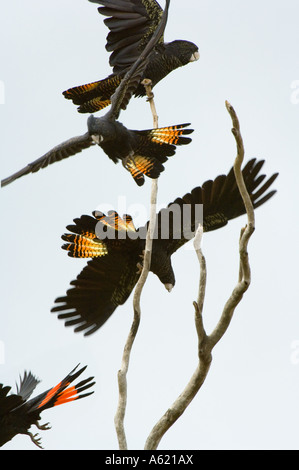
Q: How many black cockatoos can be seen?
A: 4